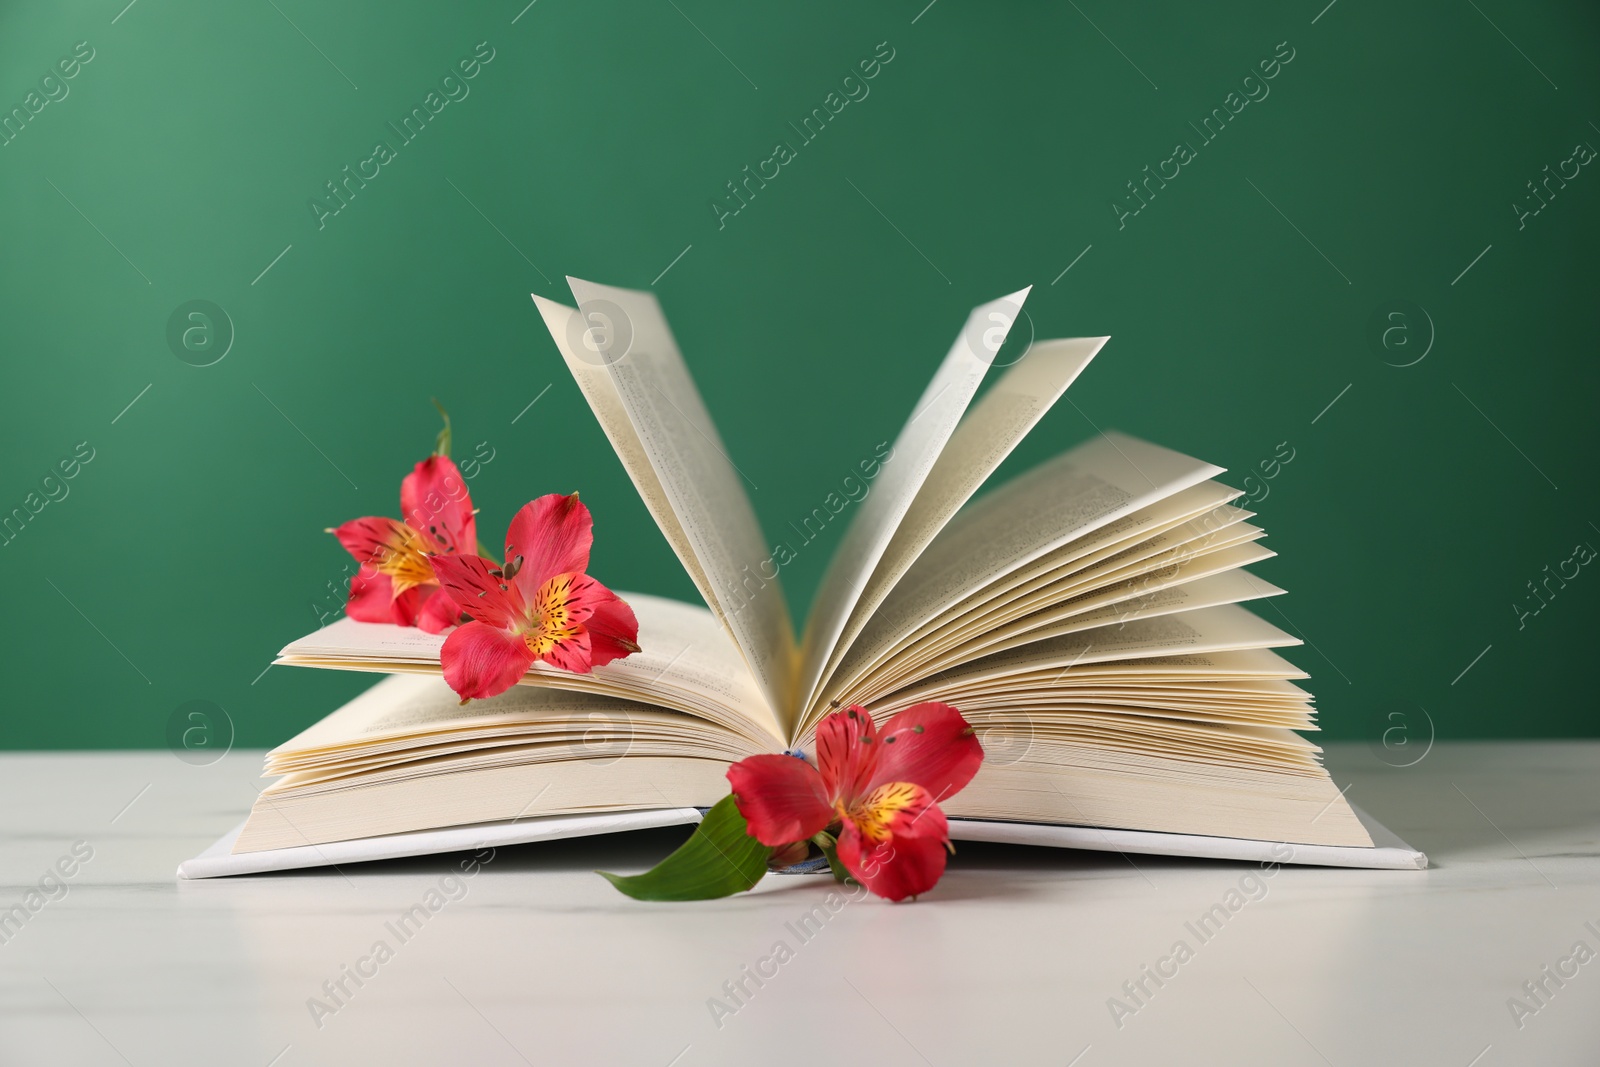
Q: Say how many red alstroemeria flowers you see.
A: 3